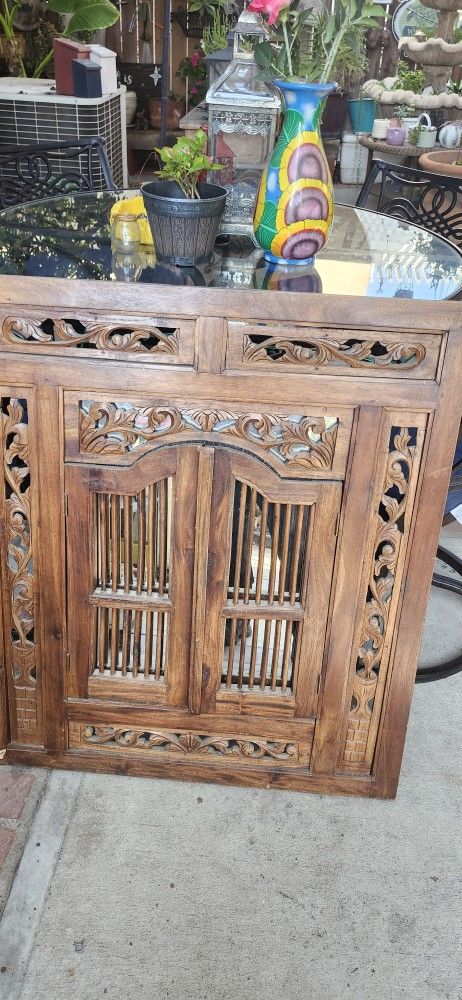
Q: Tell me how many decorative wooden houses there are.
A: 3